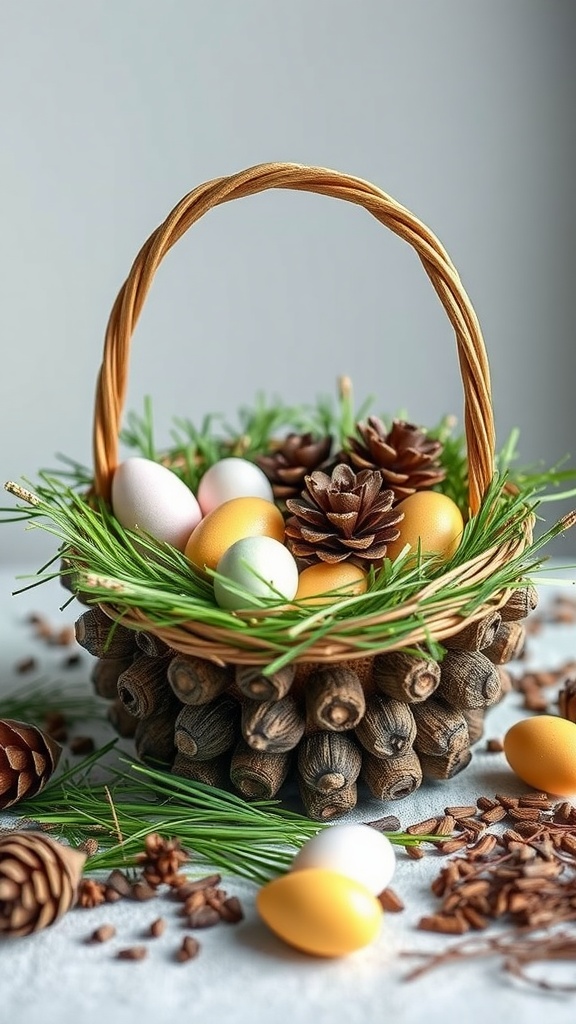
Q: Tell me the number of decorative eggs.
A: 9